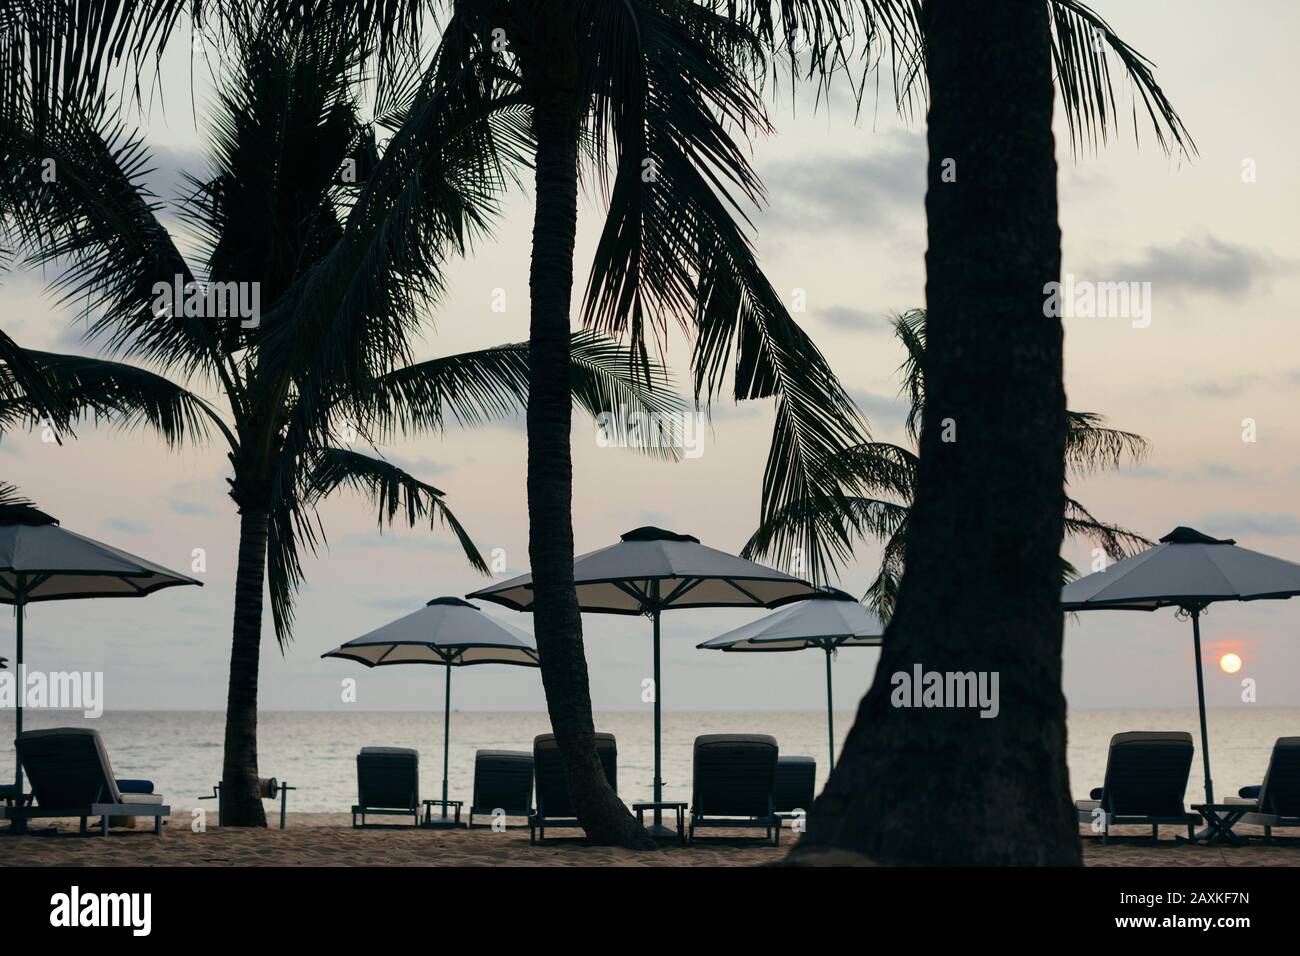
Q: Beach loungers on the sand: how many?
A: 8